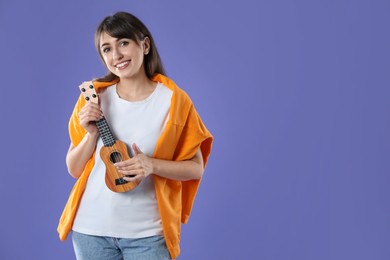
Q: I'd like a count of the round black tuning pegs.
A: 4